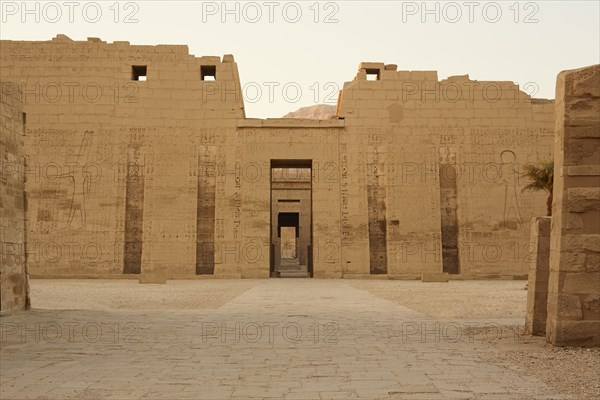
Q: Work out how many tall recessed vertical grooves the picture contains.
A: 4